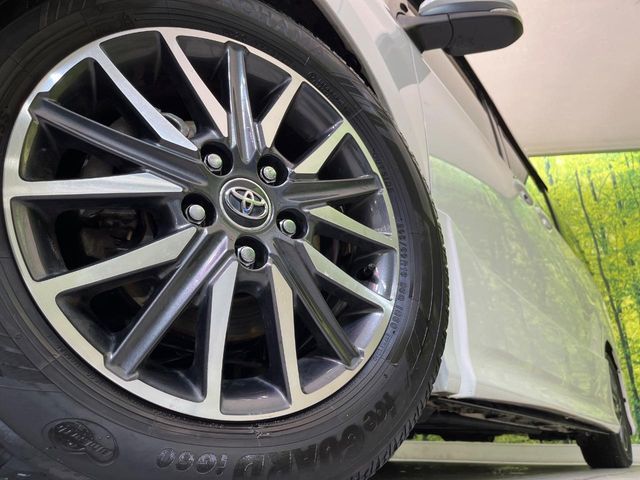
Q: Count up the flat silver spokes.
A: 10